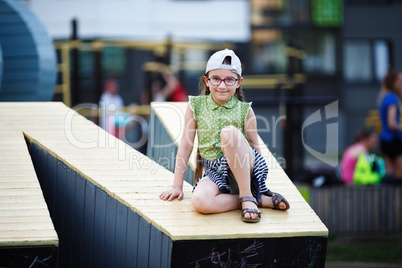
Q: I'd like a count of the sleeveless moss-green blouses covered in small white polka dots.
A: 1